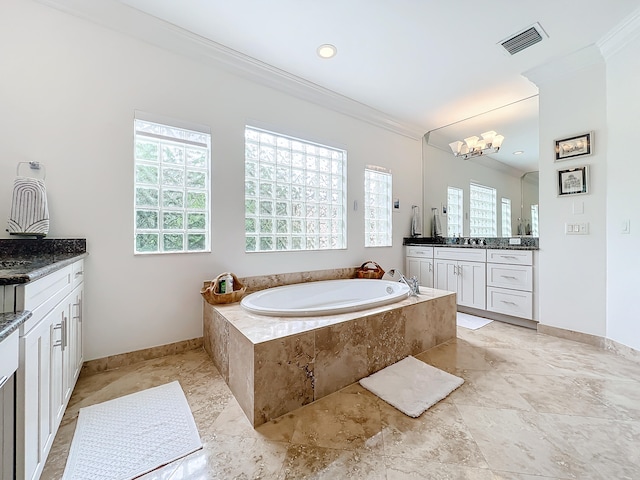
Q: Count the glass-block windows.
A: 3